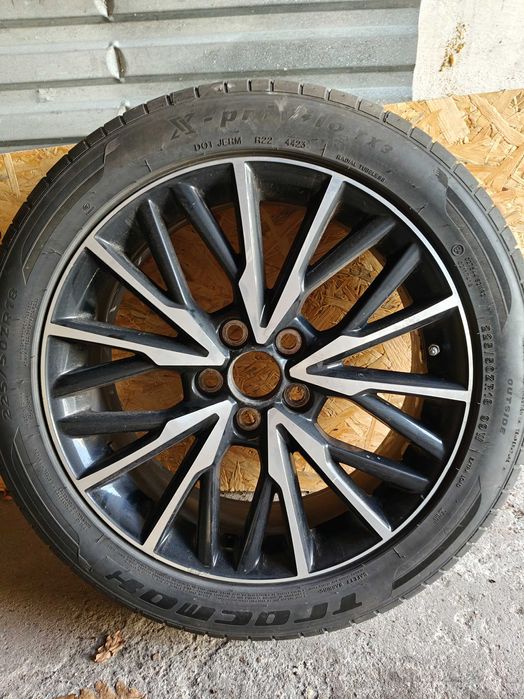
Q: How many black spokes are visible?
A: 10